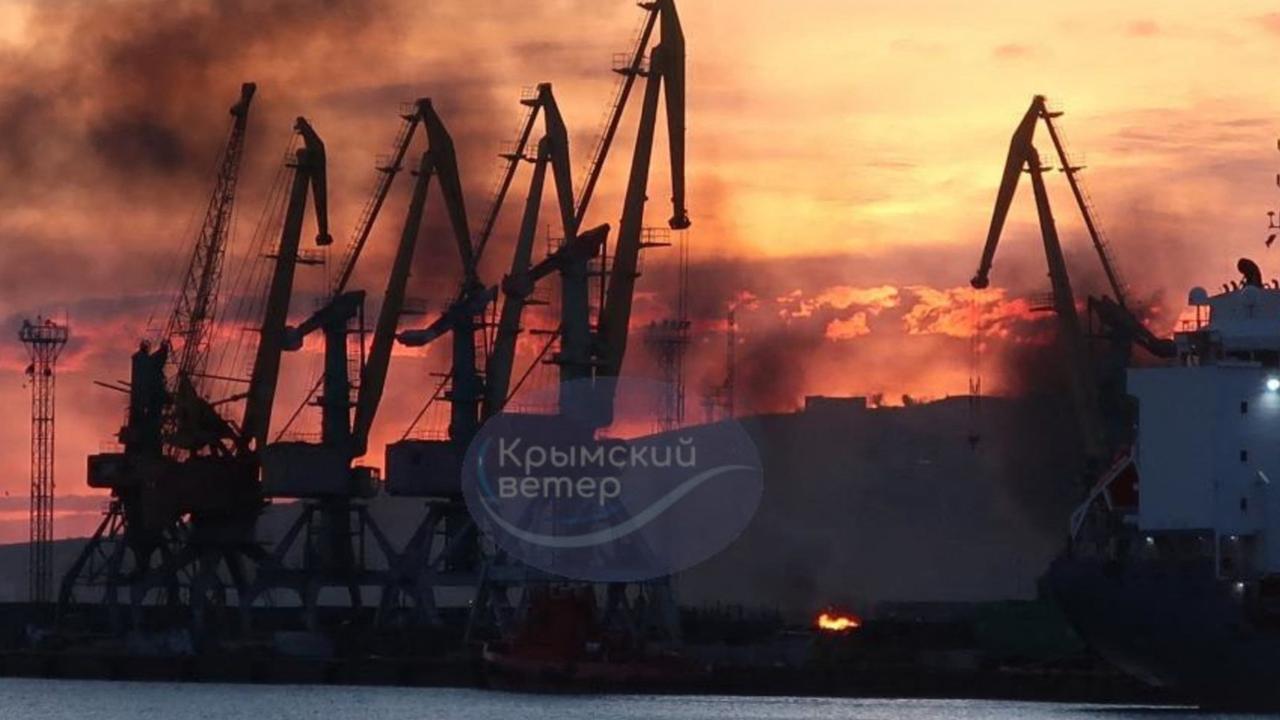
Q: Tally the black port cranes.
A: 6